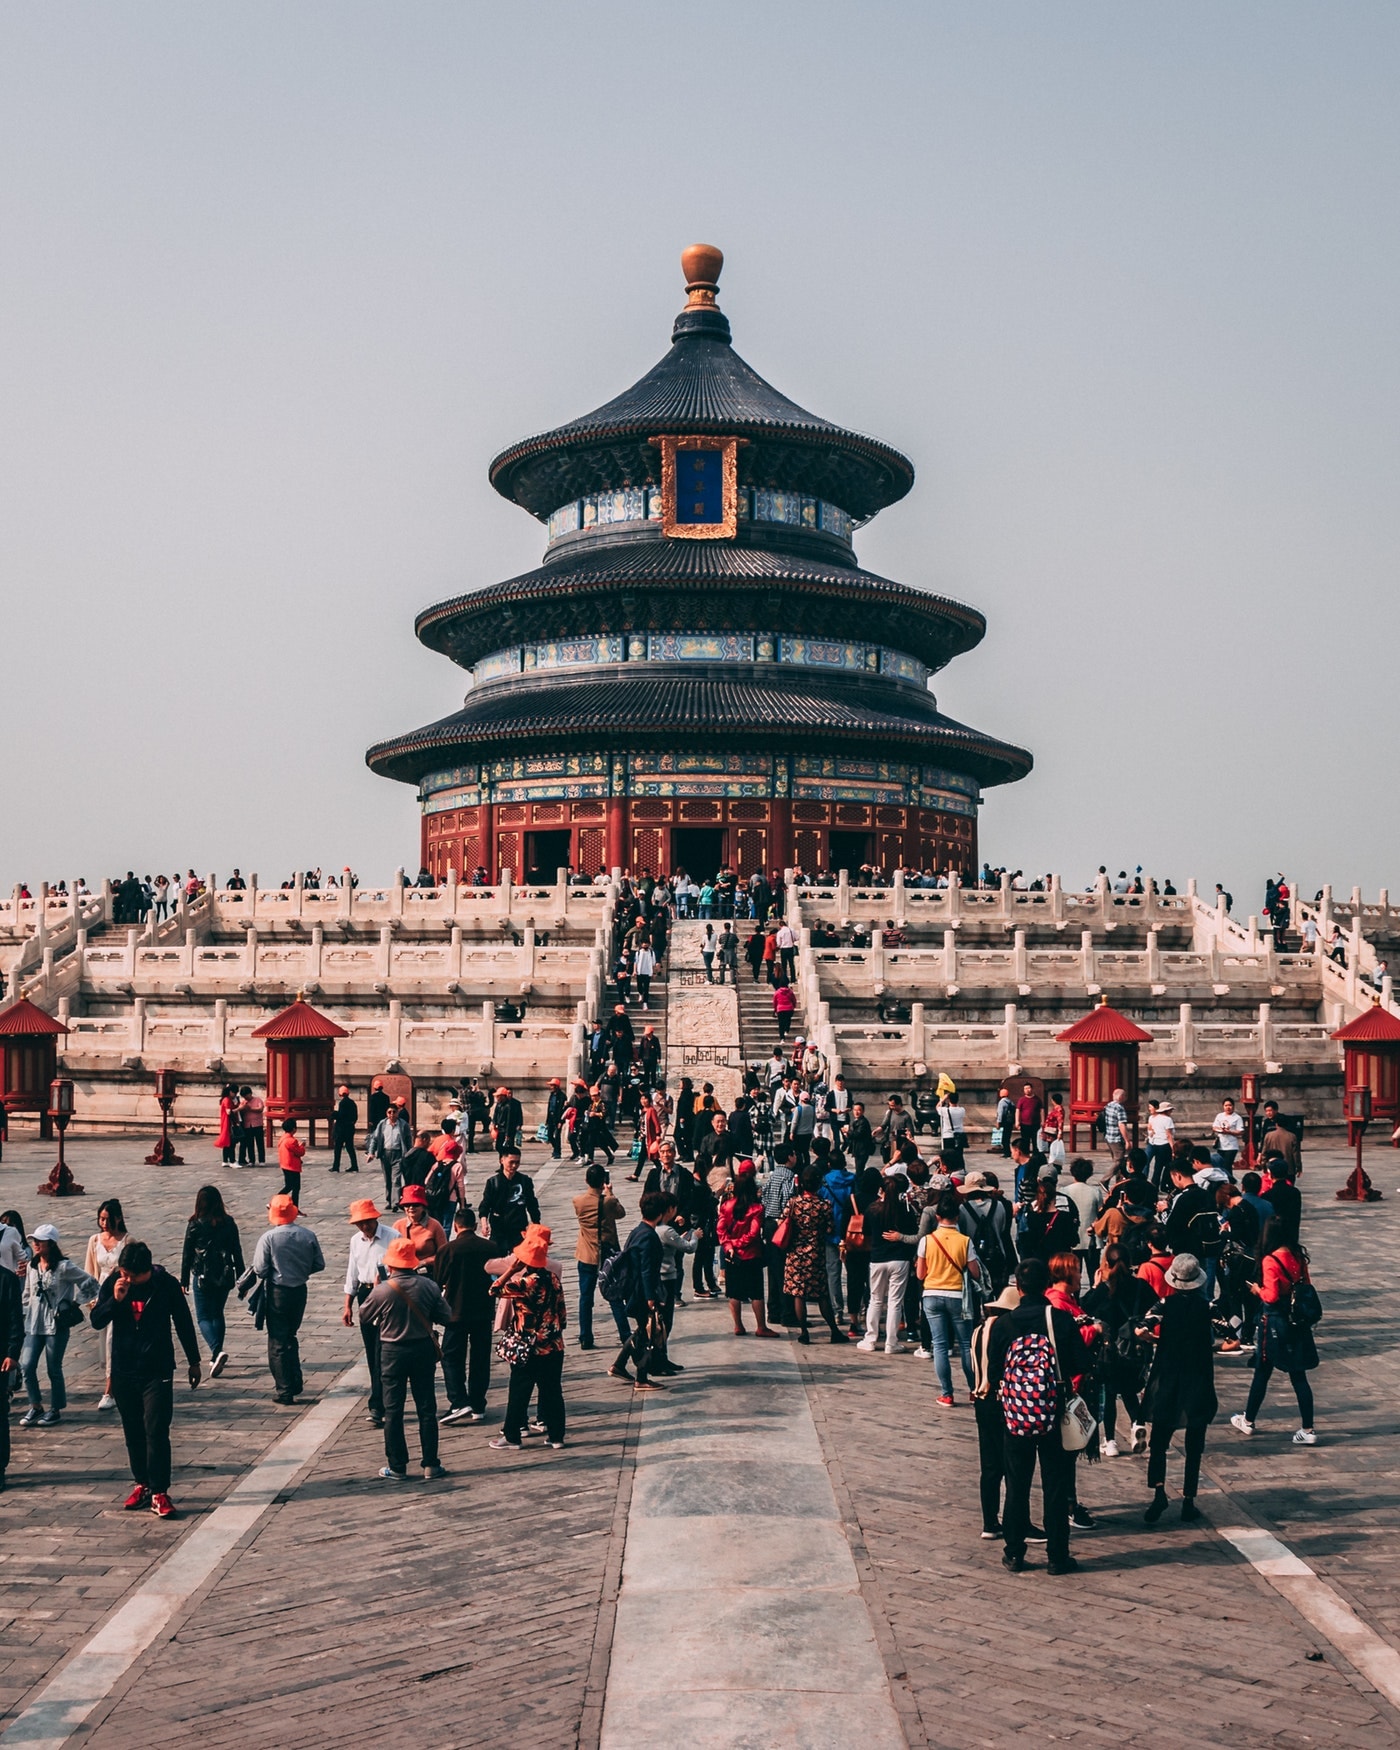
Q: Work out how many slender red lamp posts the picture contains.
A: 4